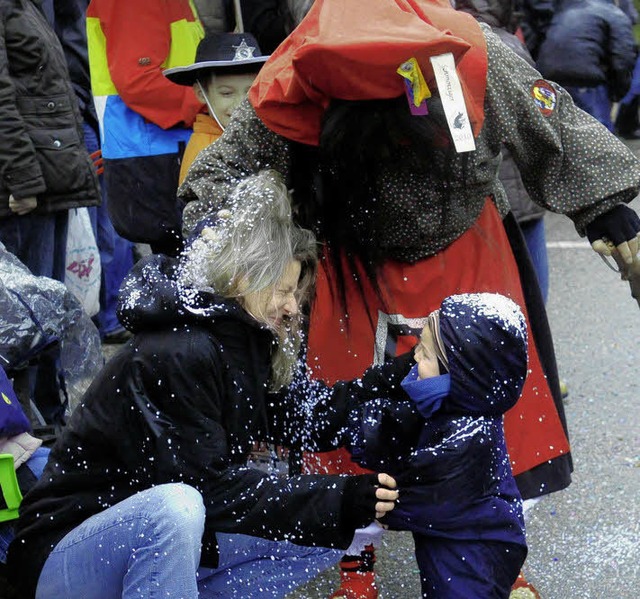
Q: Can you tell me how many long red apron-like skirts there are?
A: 1